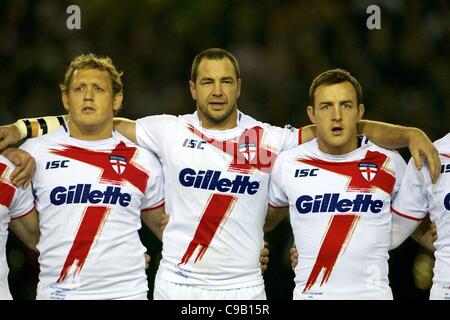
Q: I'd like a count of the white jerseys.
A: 5